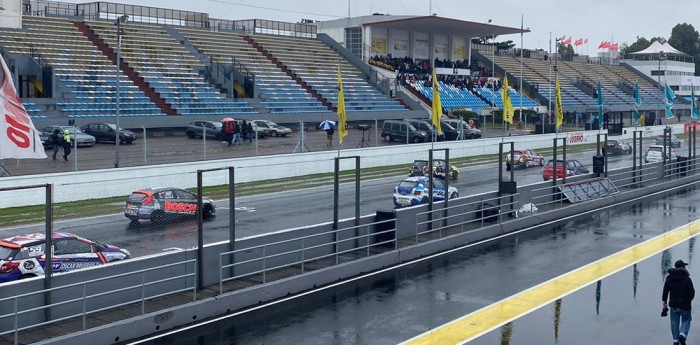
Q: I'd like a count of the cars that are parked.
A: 10